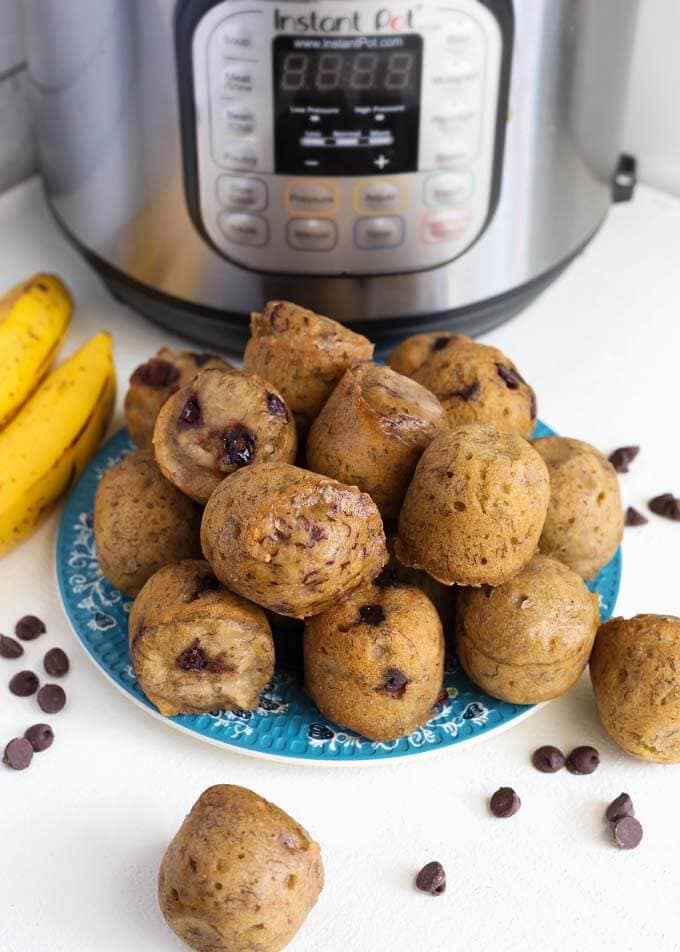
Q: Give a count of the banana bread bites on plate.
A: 13